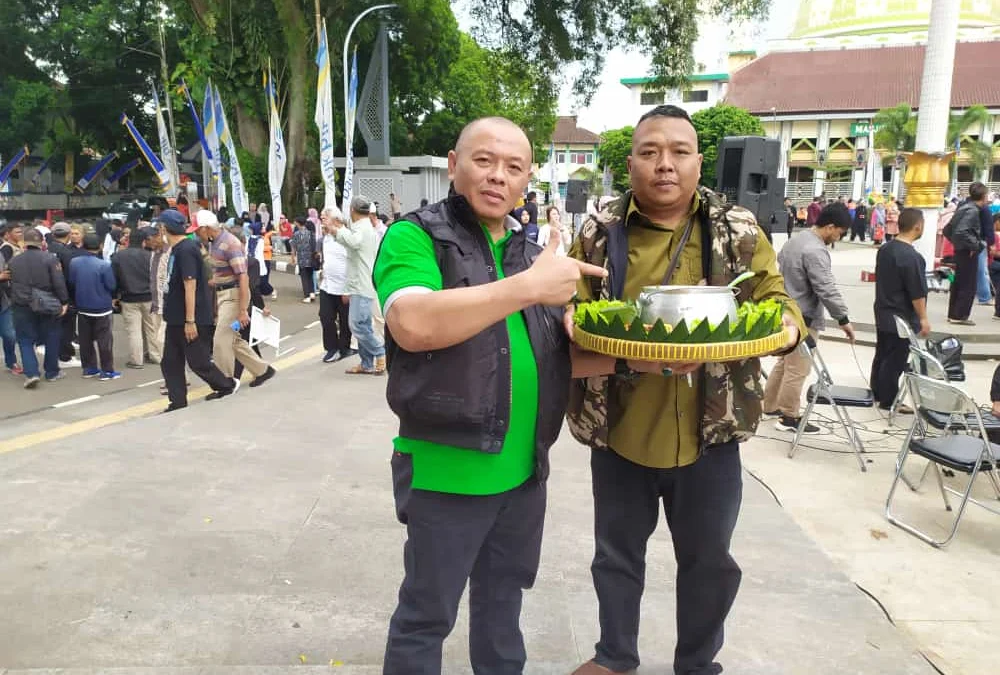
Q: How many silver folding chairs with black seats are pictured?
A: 4